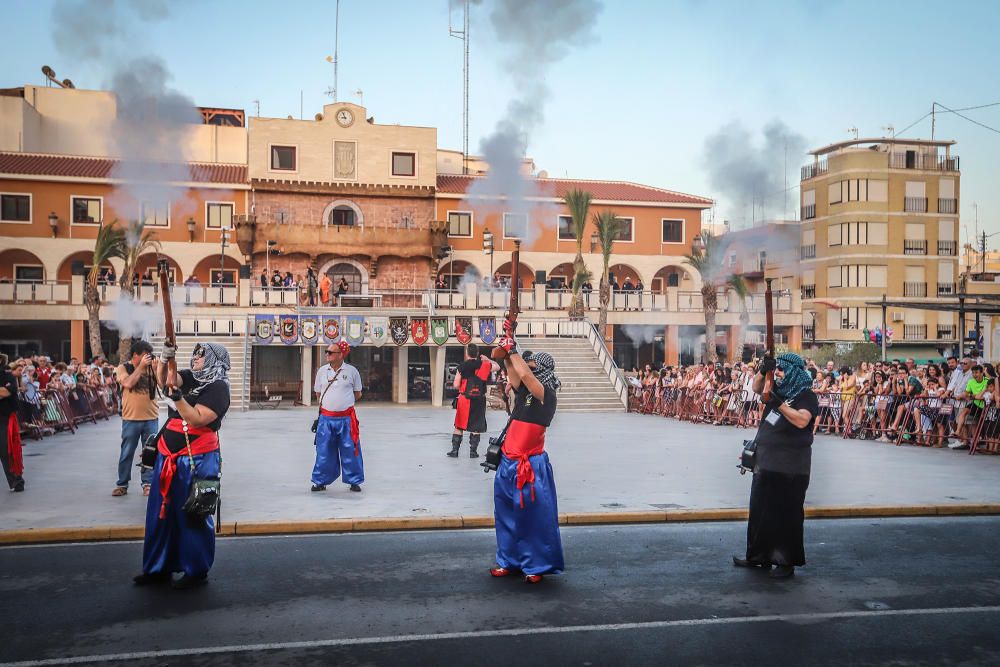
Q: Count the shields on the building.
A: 11